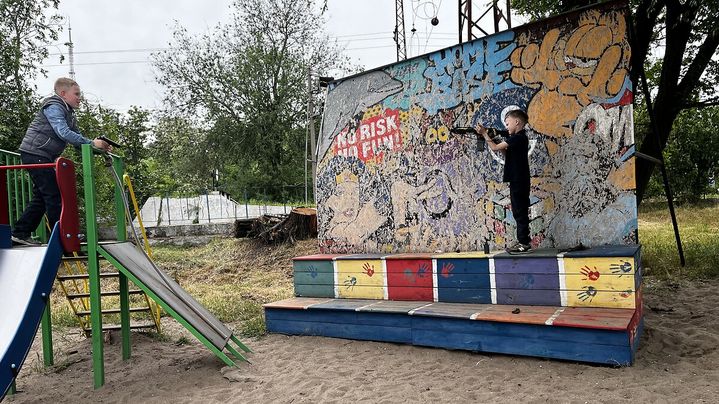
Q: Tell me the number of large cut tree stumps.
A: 1